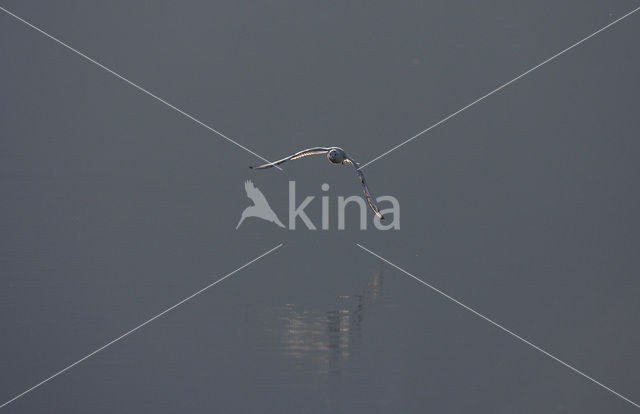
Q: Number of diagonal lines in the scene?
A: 4